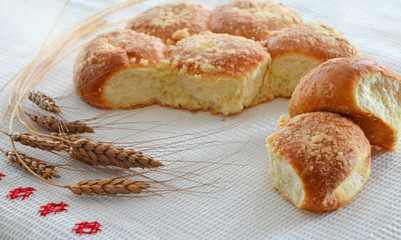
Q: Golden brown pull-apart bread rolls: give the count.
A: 7